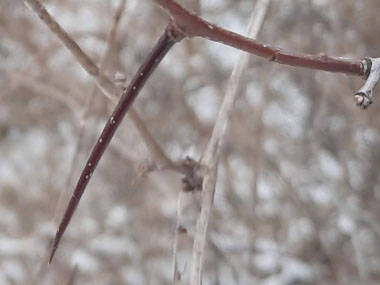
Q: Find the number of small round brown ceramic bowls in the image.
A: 0